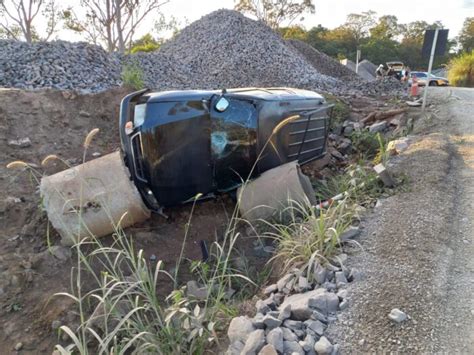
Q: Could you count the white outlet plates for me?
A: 0